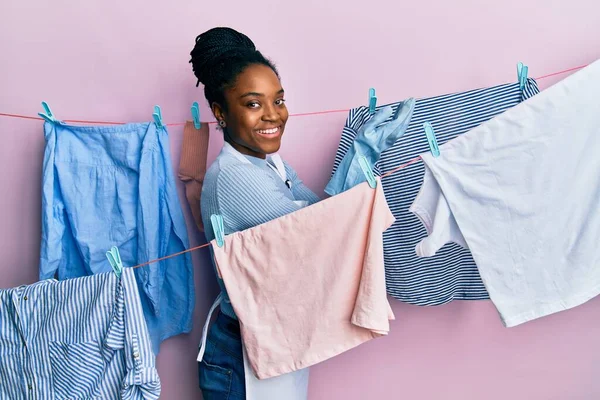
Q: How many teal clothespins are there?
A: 9